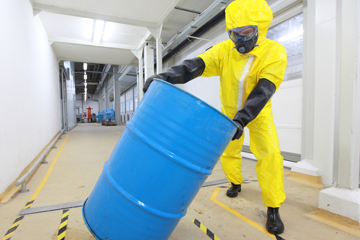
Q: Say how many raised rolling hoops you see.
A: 2